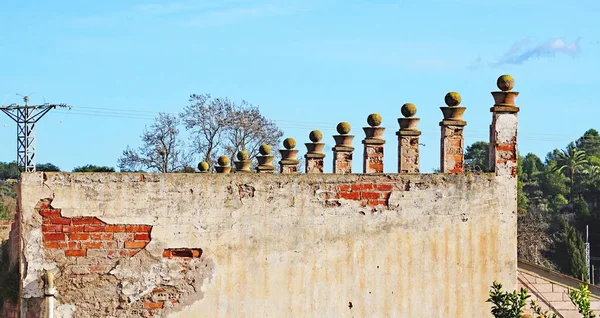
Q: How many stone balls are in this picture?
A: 11